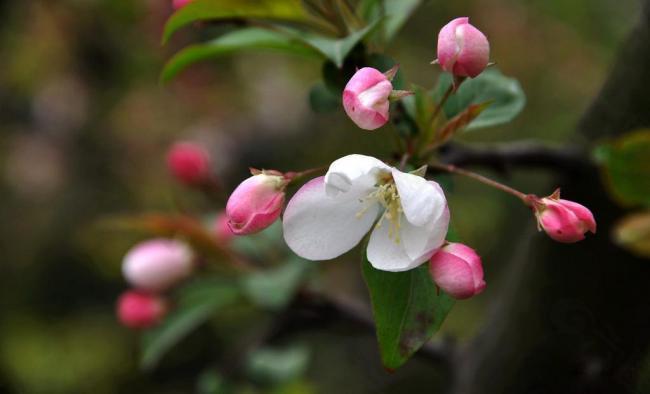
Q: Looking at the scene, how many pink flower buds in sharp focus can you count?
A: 5